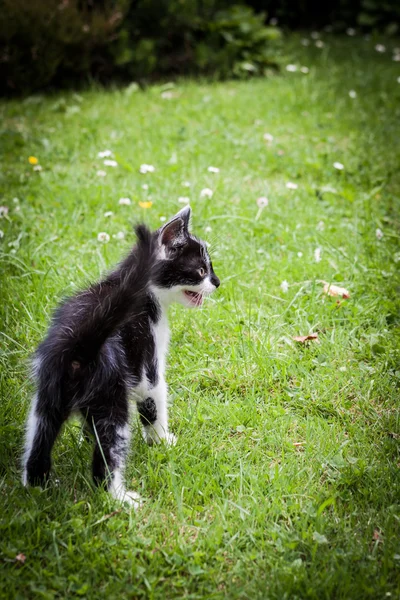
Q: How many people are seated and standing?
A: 0